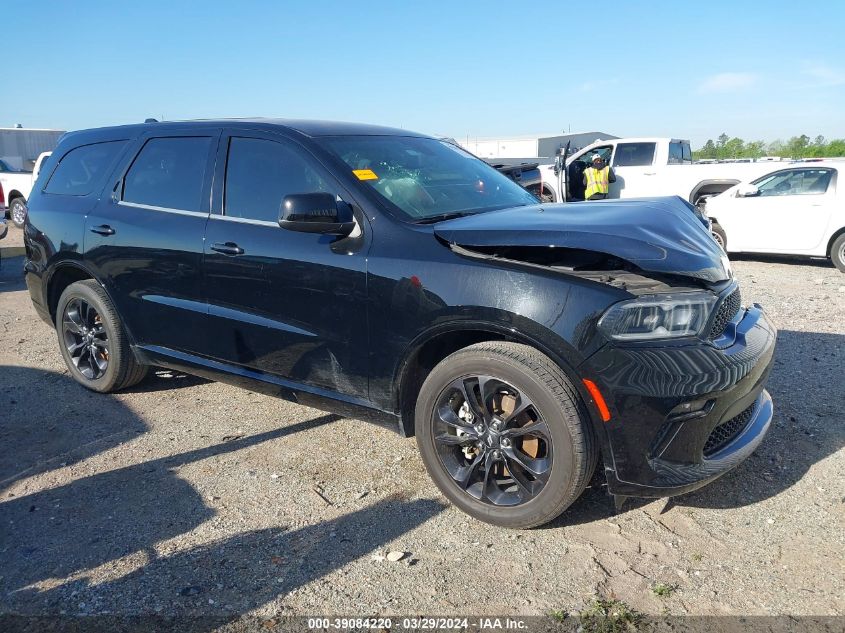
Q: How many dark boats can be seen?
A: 0